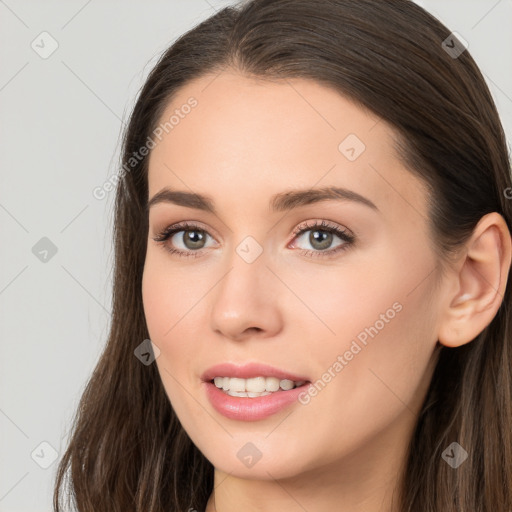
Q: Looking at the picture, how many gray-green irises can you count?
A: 2